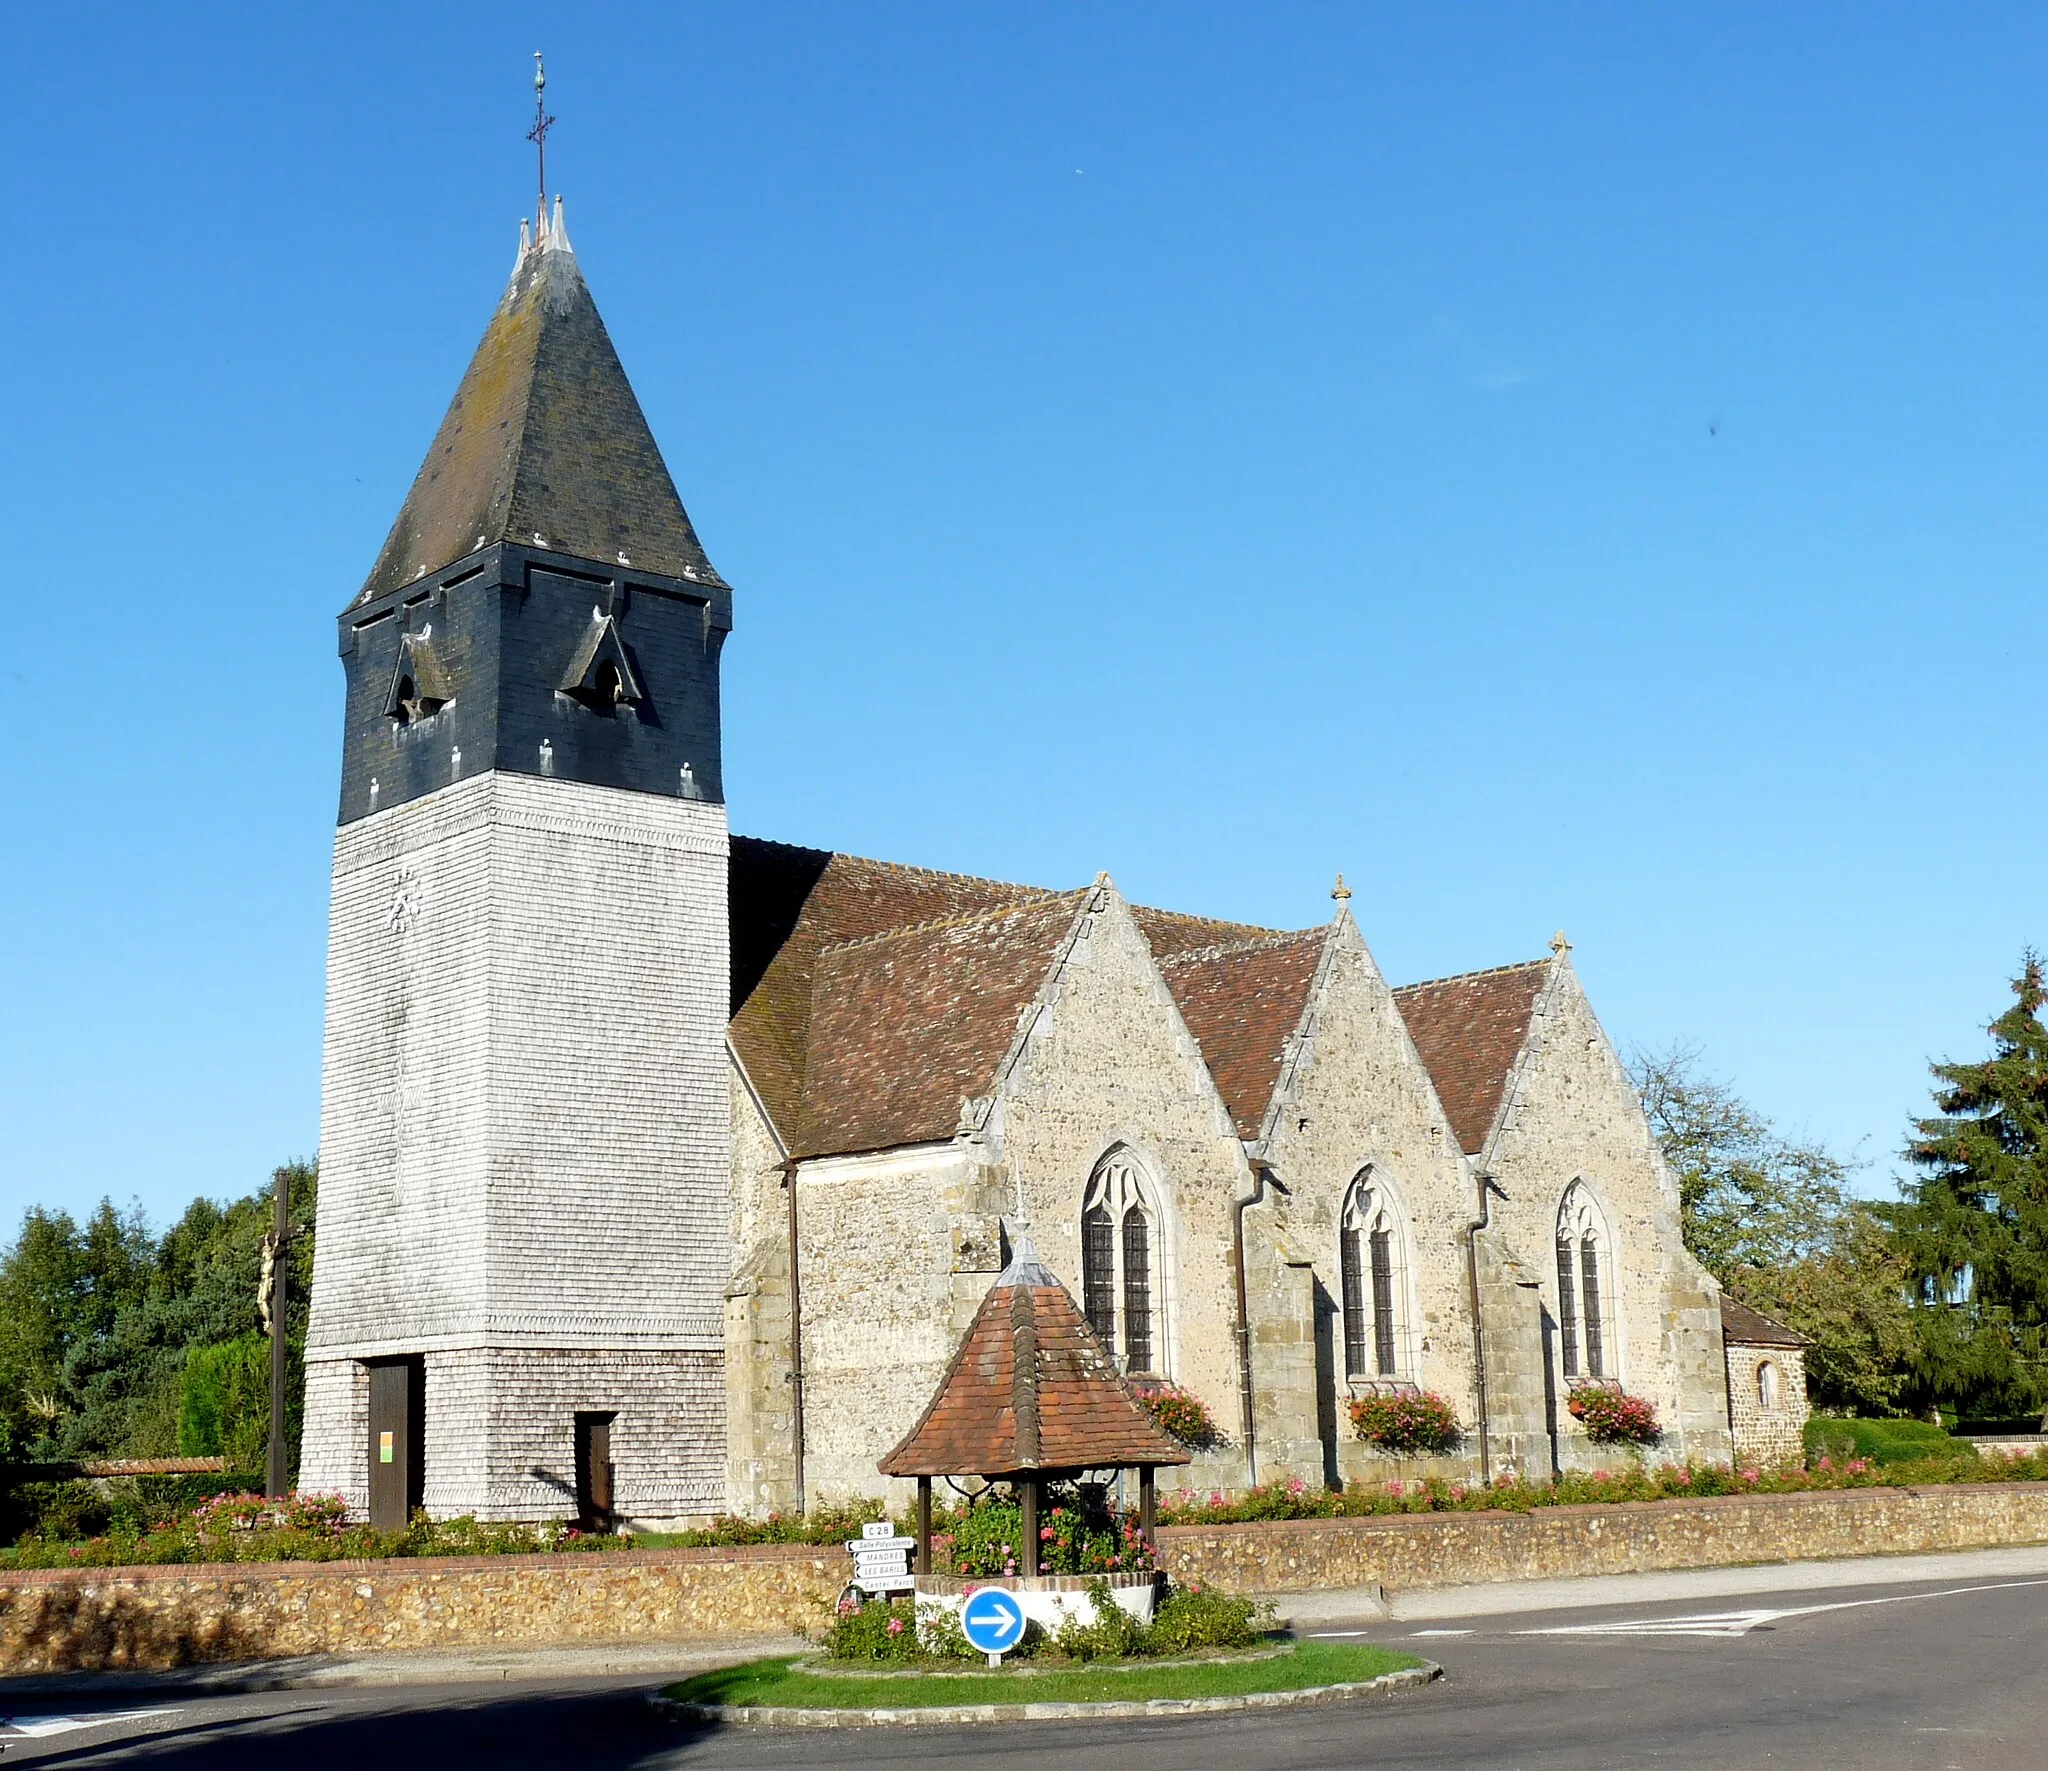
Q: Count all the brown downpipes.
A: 3